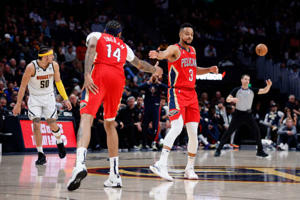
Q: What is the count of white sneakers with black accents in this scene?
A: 2